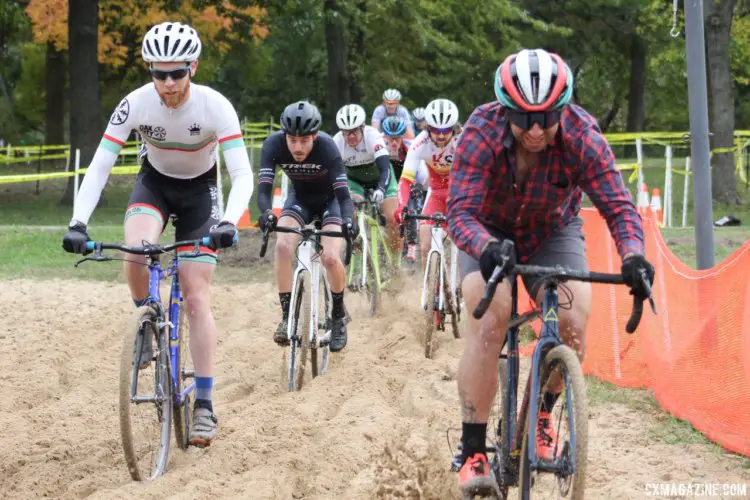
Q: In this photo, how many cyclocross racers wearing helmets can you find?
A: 8